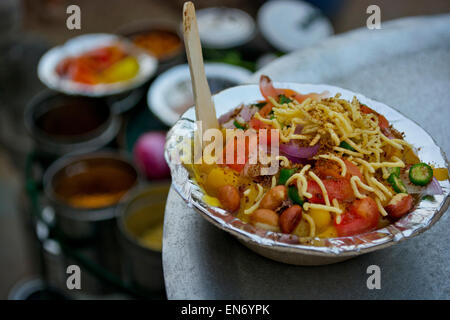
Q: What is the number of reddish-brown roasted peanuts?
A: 5